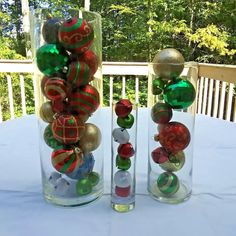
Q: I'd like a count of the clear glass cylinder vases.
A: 3